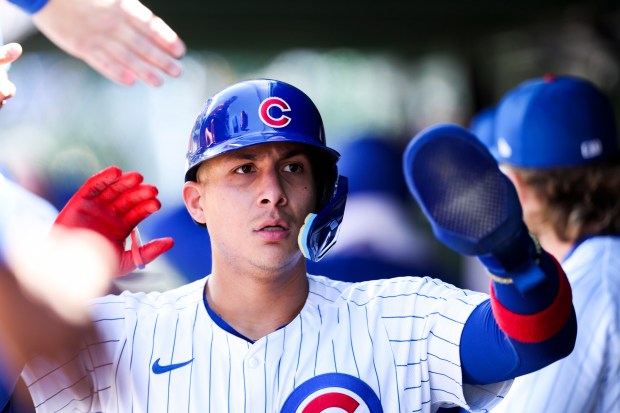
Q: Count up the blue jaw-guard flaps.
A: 1